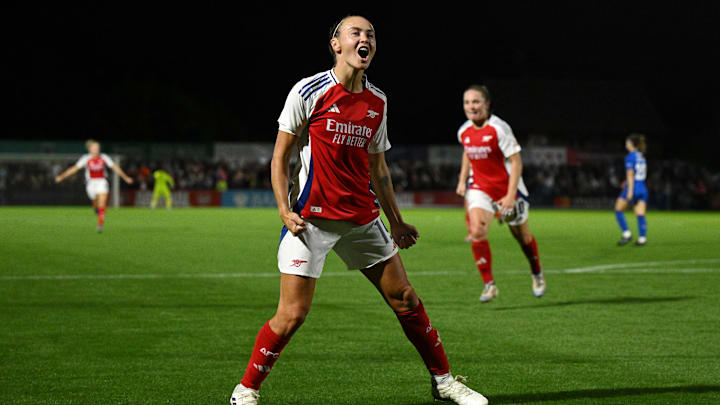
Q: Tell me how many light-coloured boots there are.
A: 4